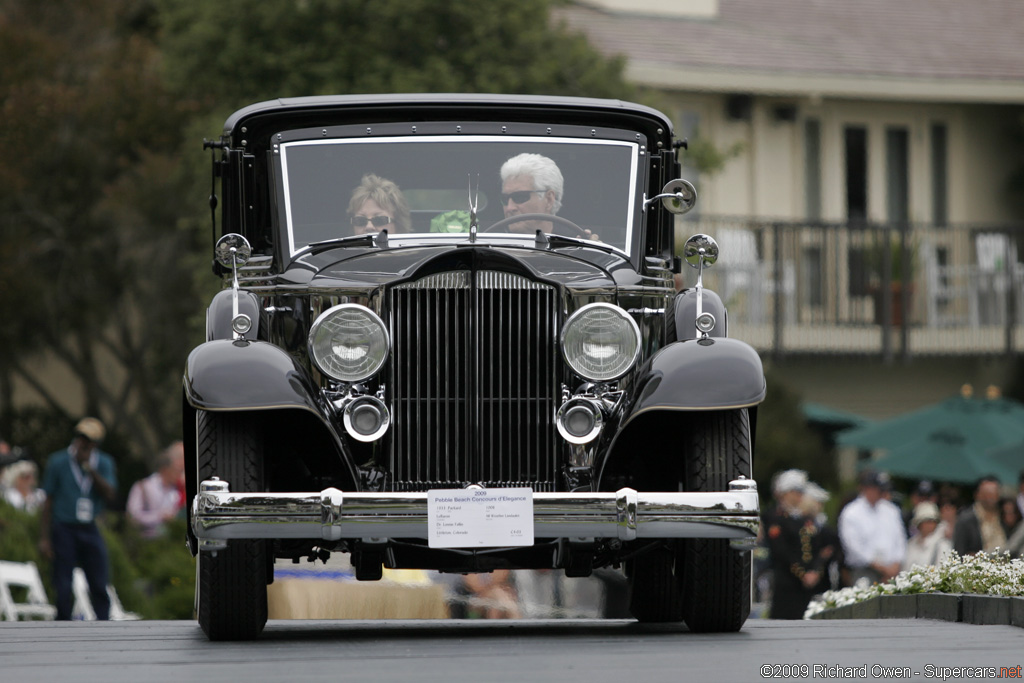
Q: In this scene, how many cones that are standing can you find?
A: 0